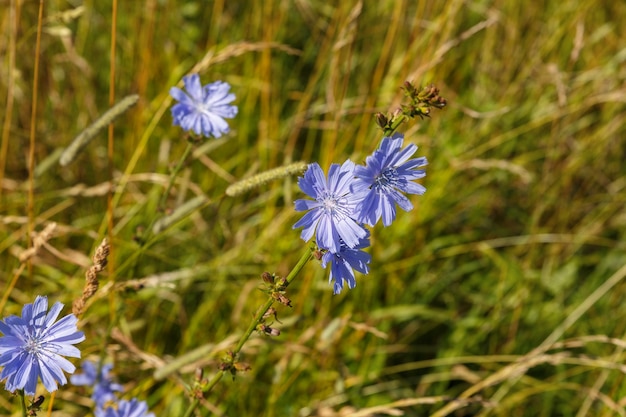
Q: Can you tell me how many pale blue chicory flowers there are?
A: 7